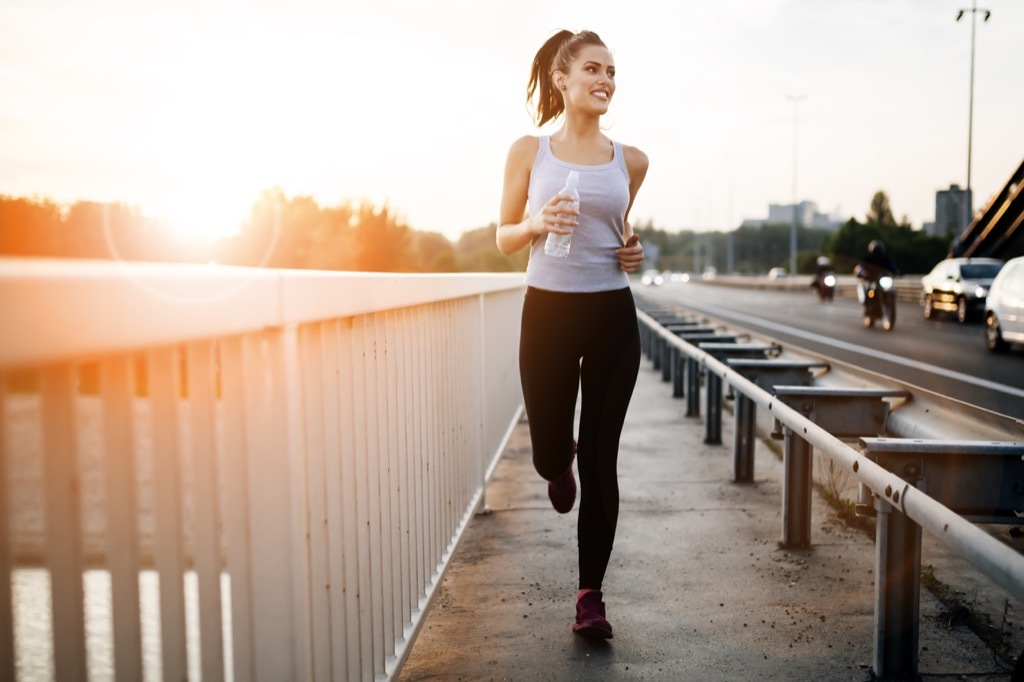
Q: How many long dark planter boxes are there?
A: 0